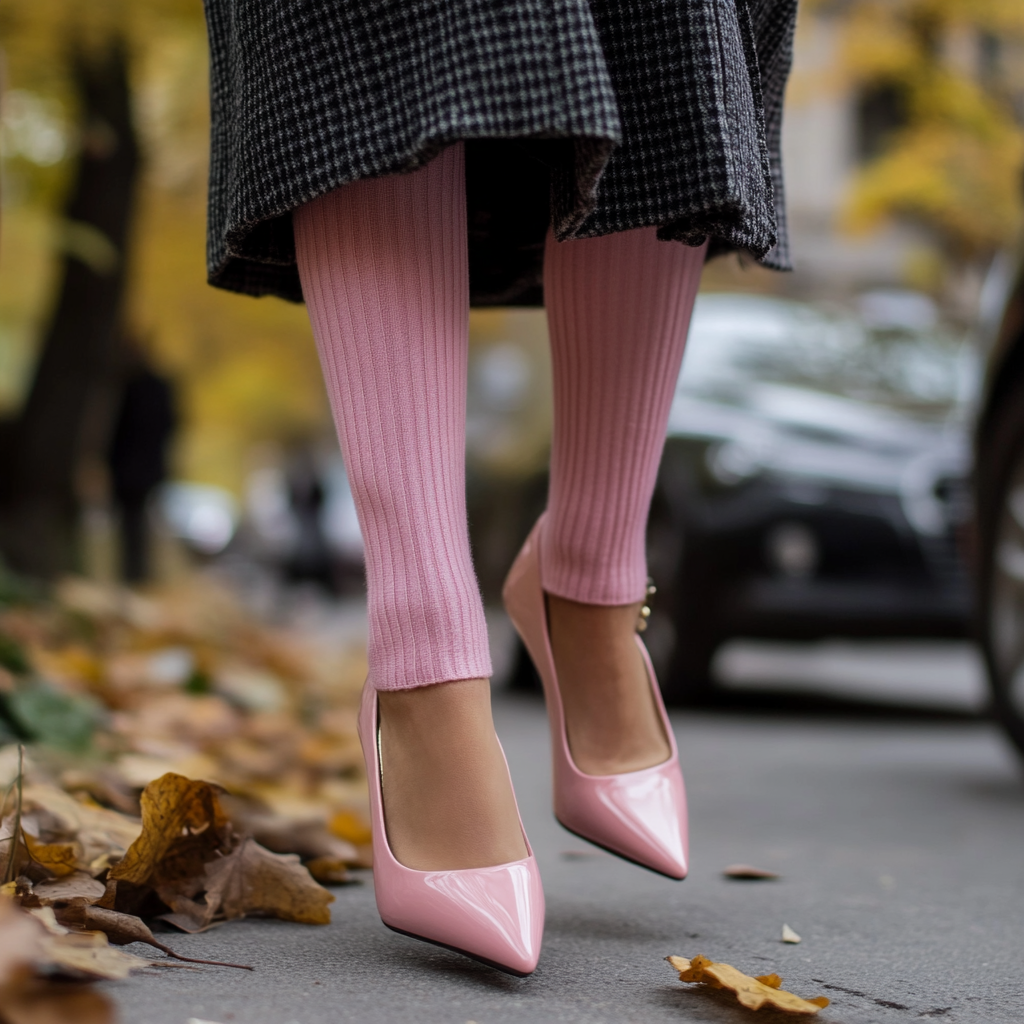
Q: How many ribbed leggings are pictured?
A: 2